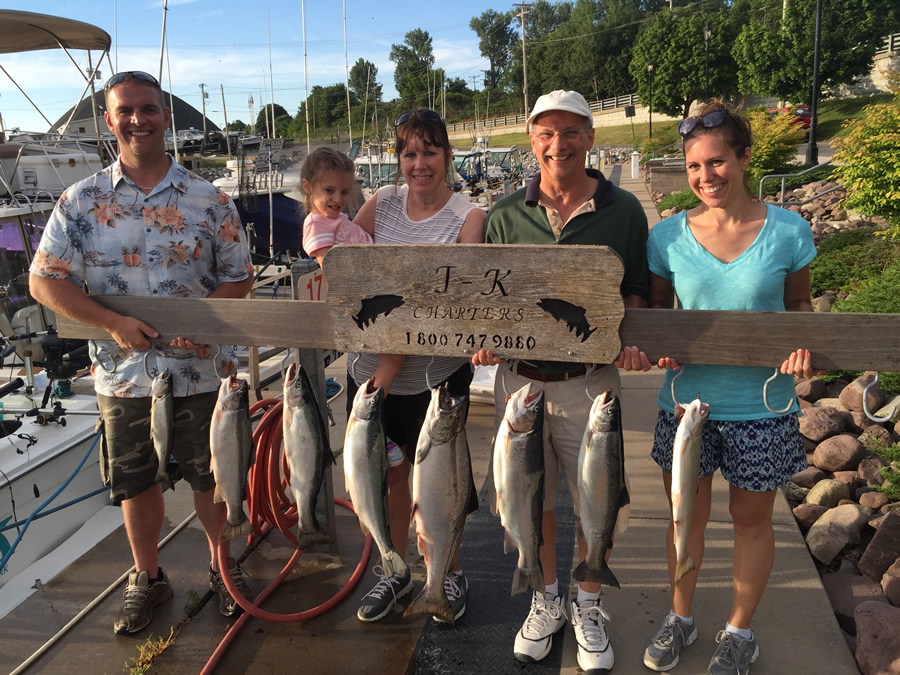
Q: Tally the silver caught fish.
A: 8